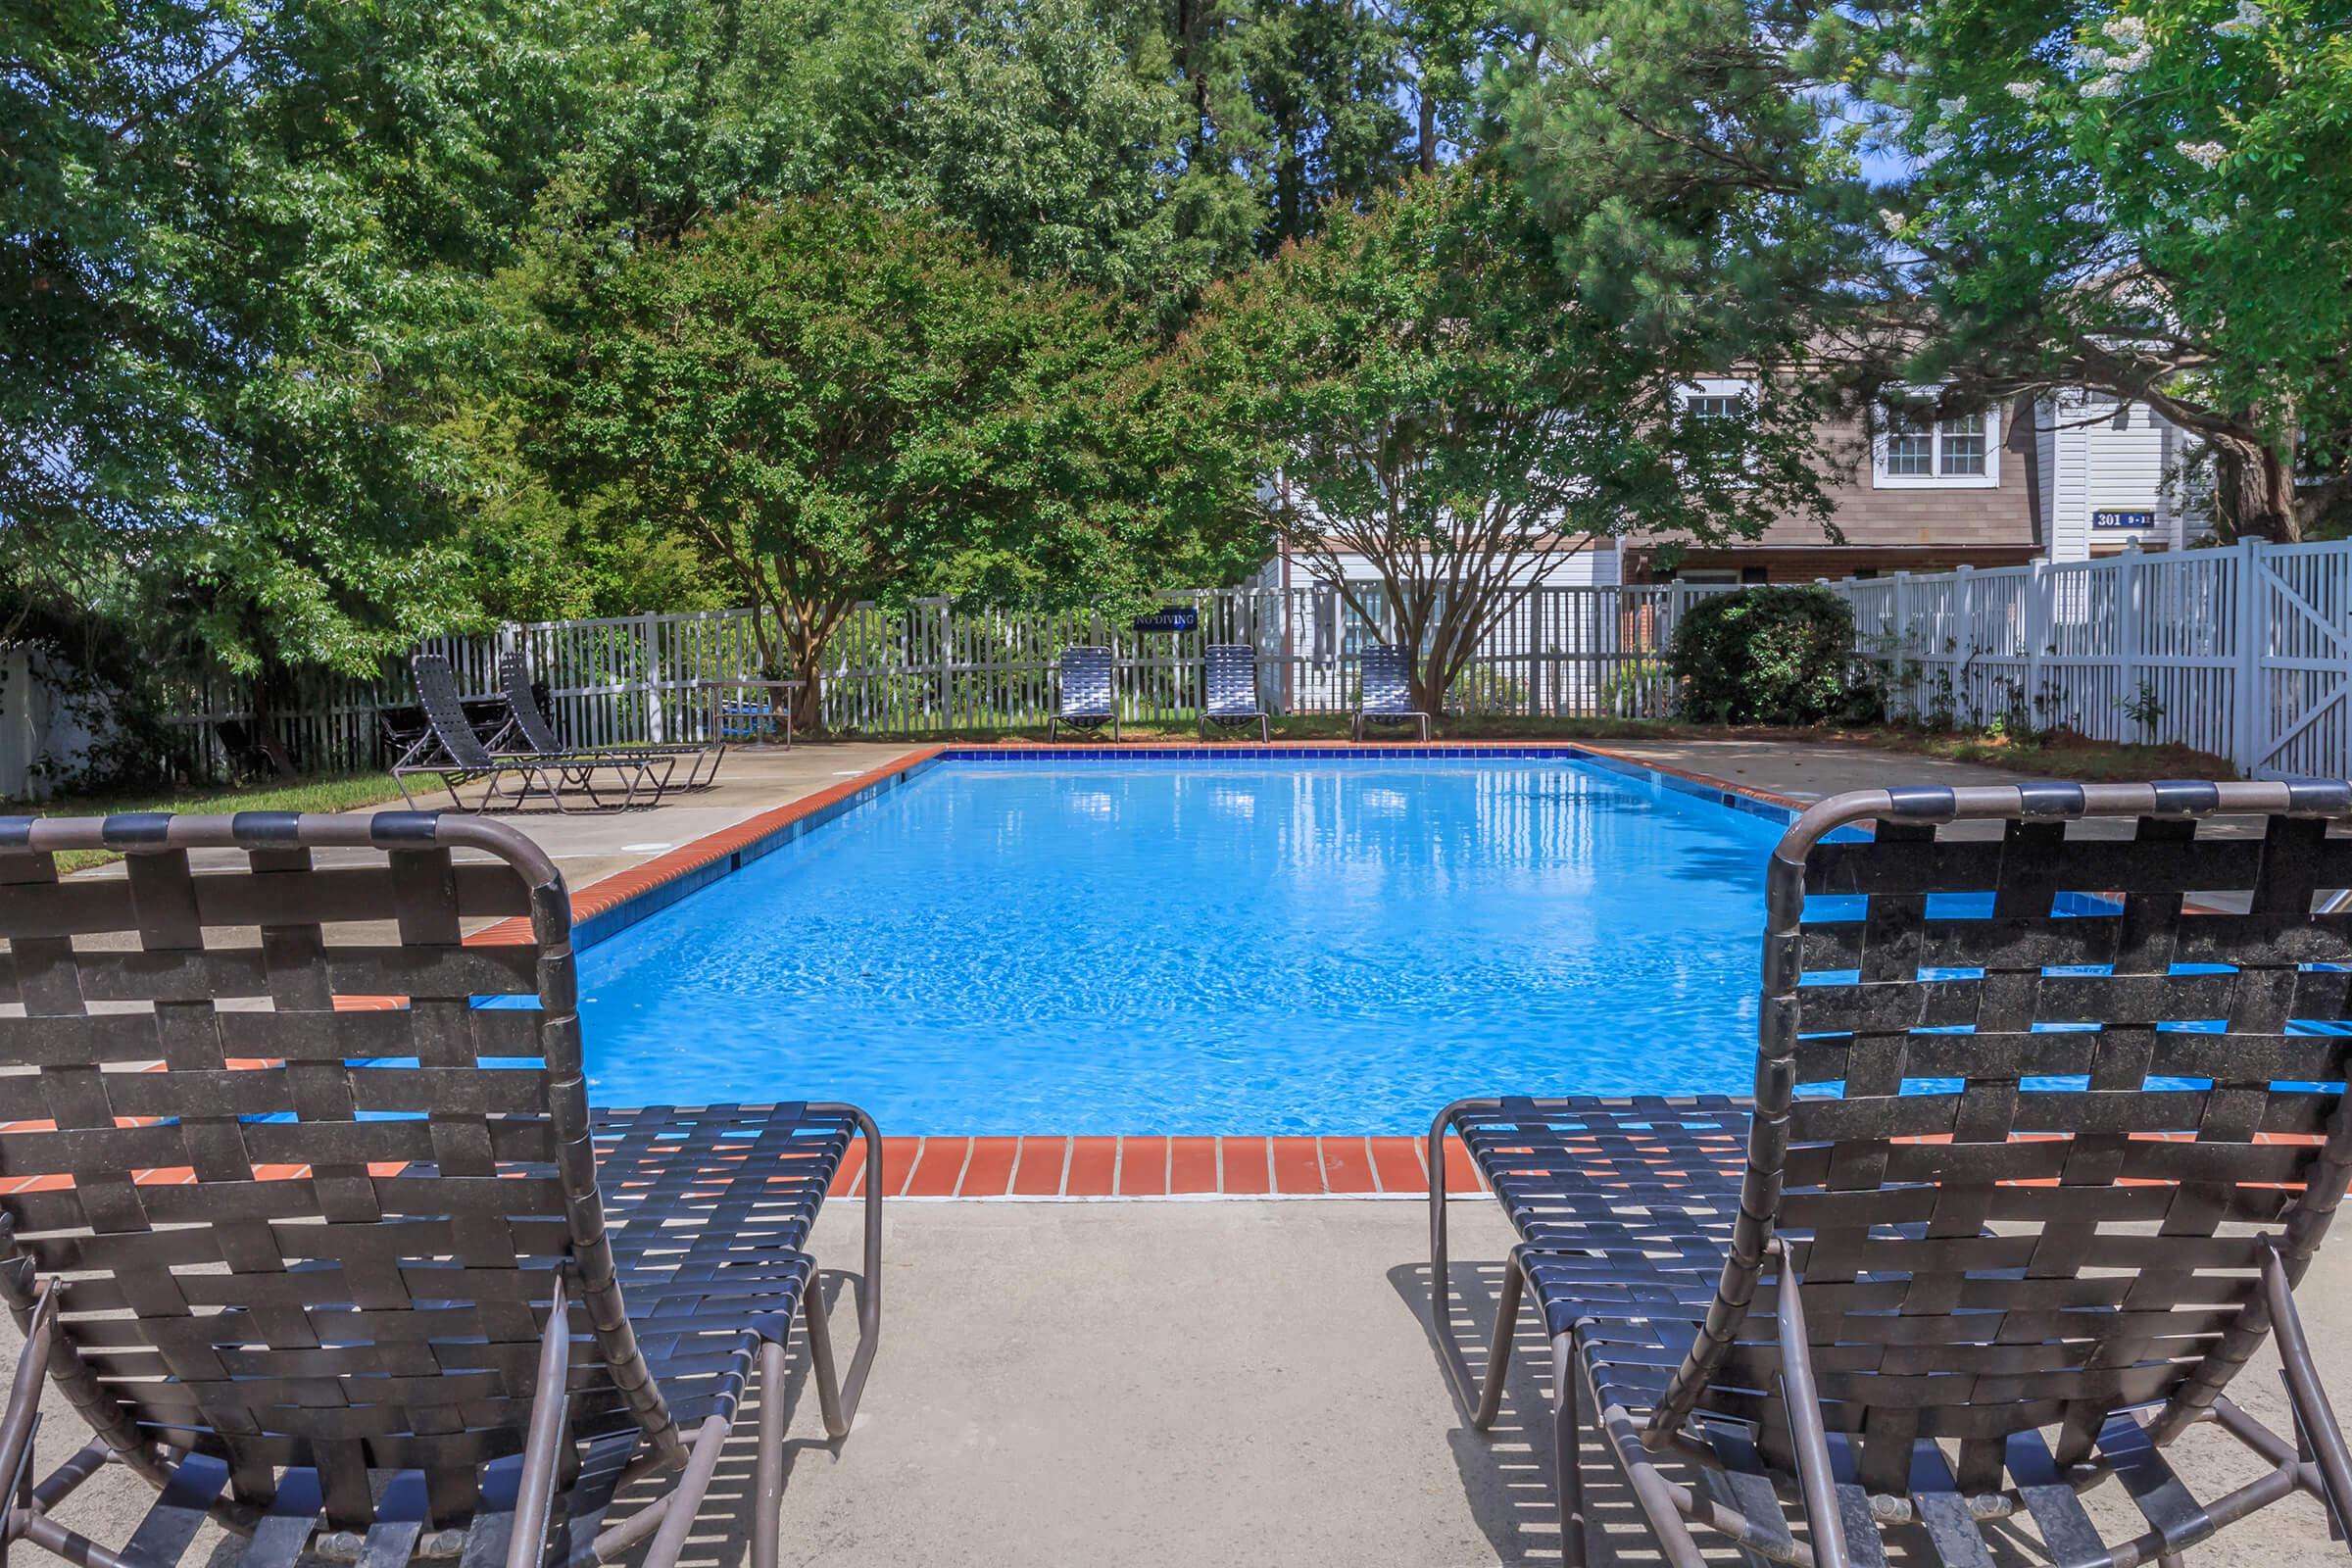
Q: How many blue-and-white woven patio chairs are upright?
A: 3